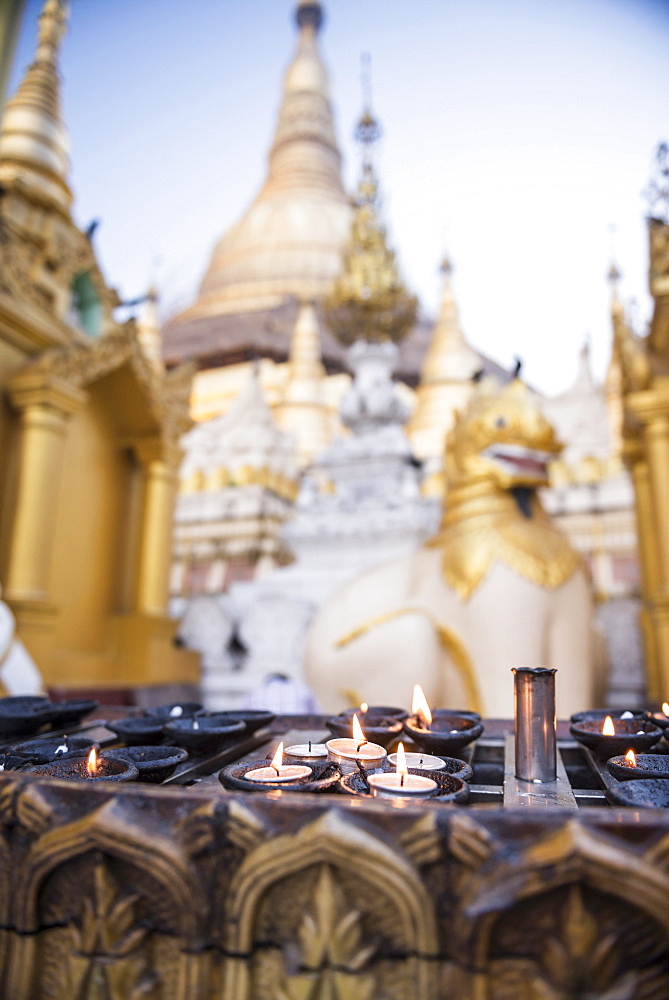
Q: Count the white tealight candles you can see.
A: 5